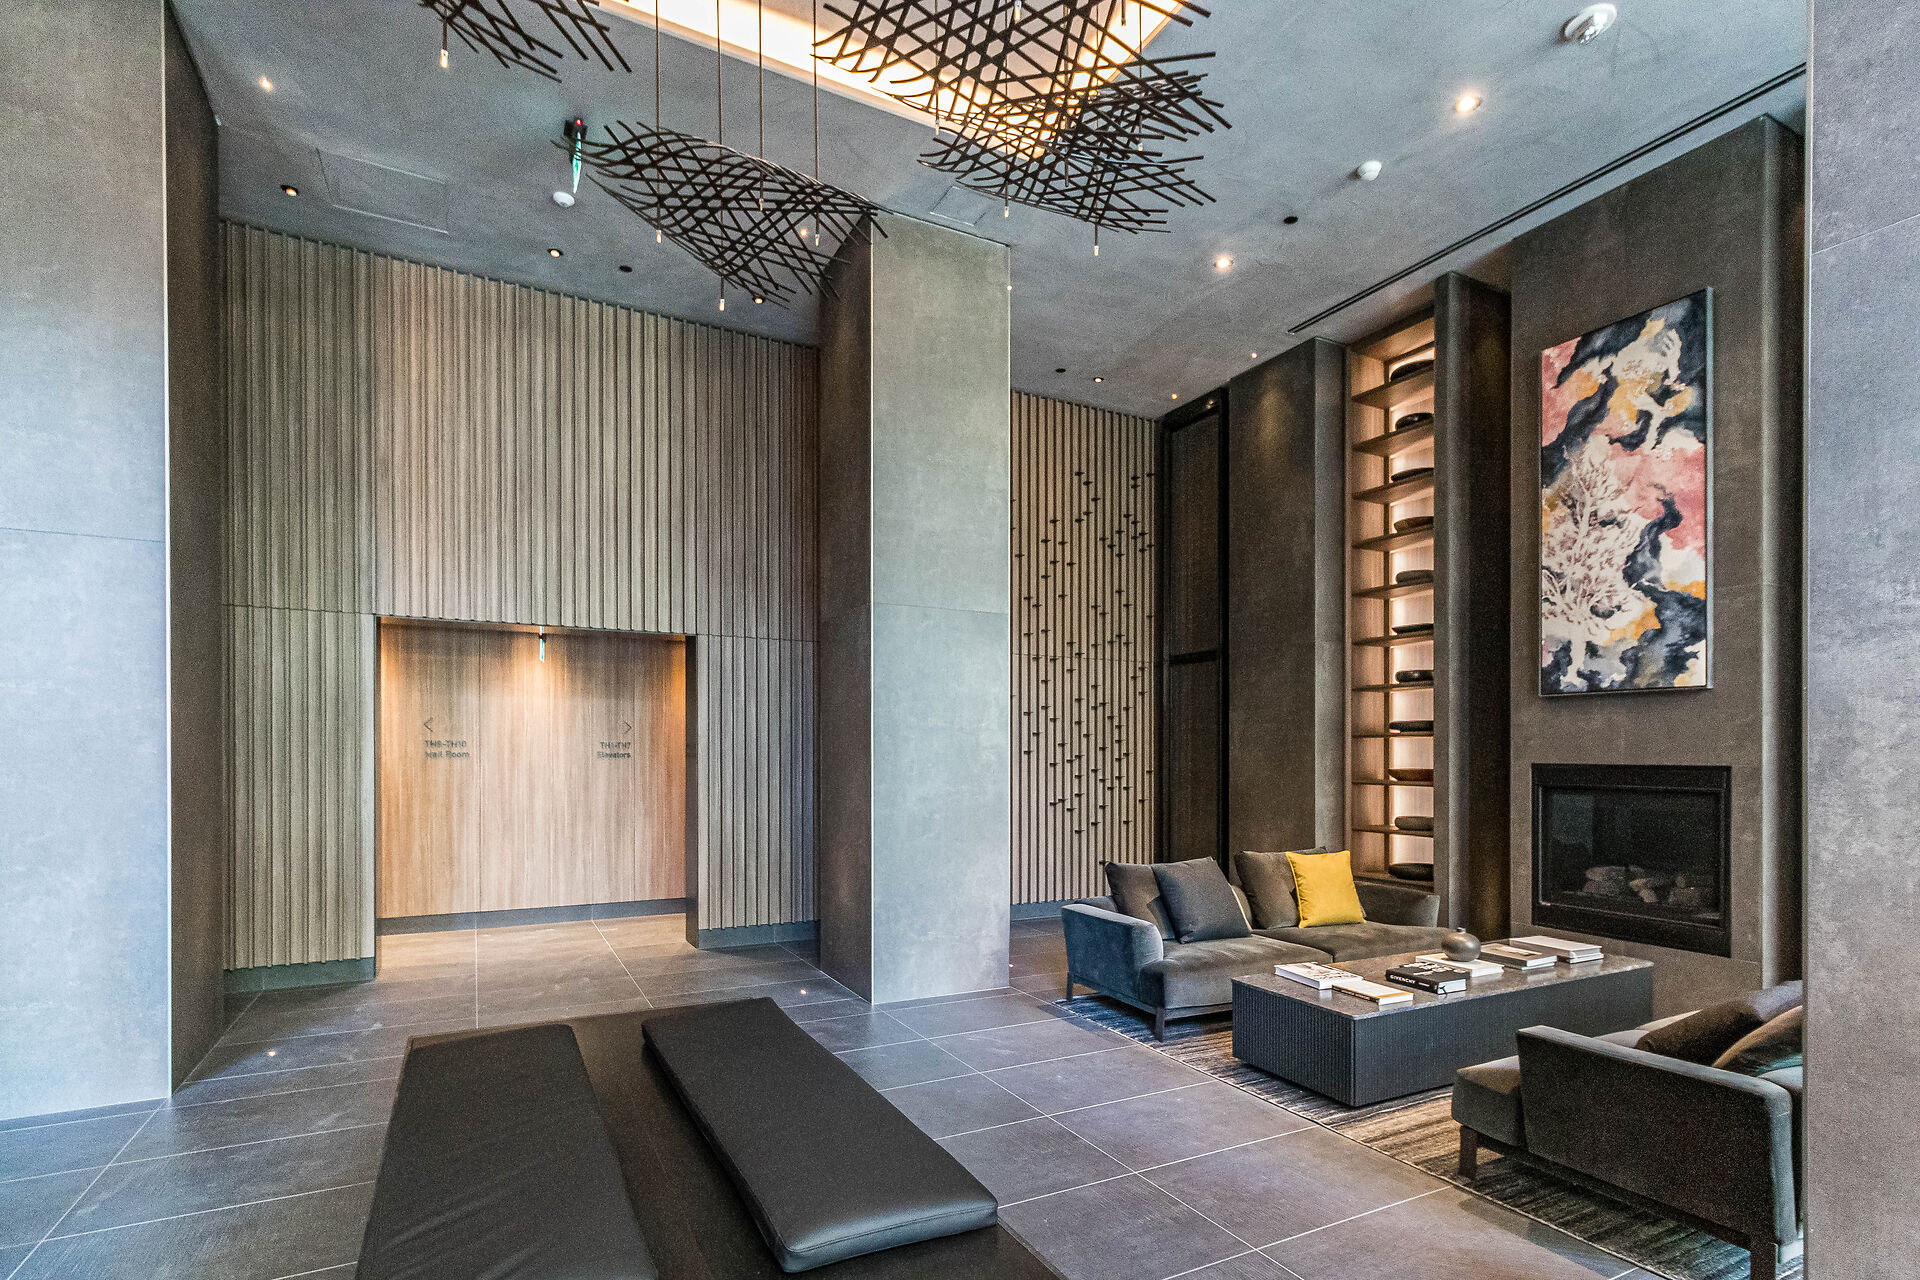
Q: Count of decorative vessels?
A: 12